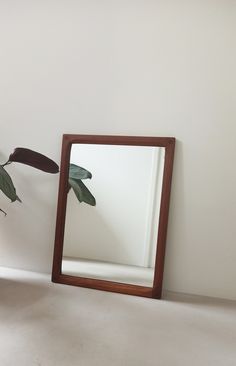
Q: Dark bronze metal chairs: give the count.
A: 0